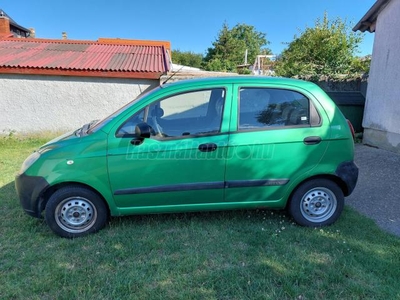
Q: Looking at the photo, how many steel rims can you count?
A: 2